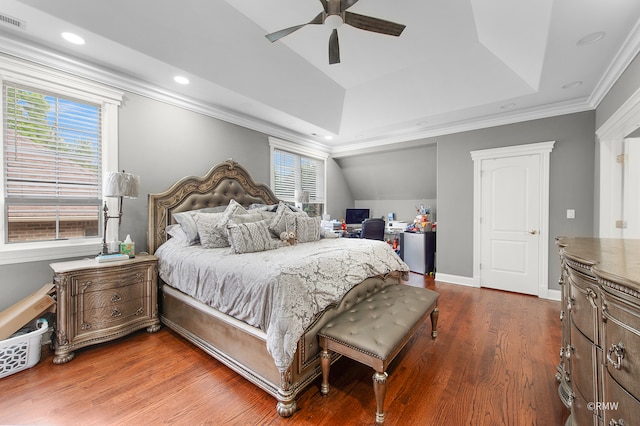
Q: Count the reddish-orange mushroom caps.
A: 0